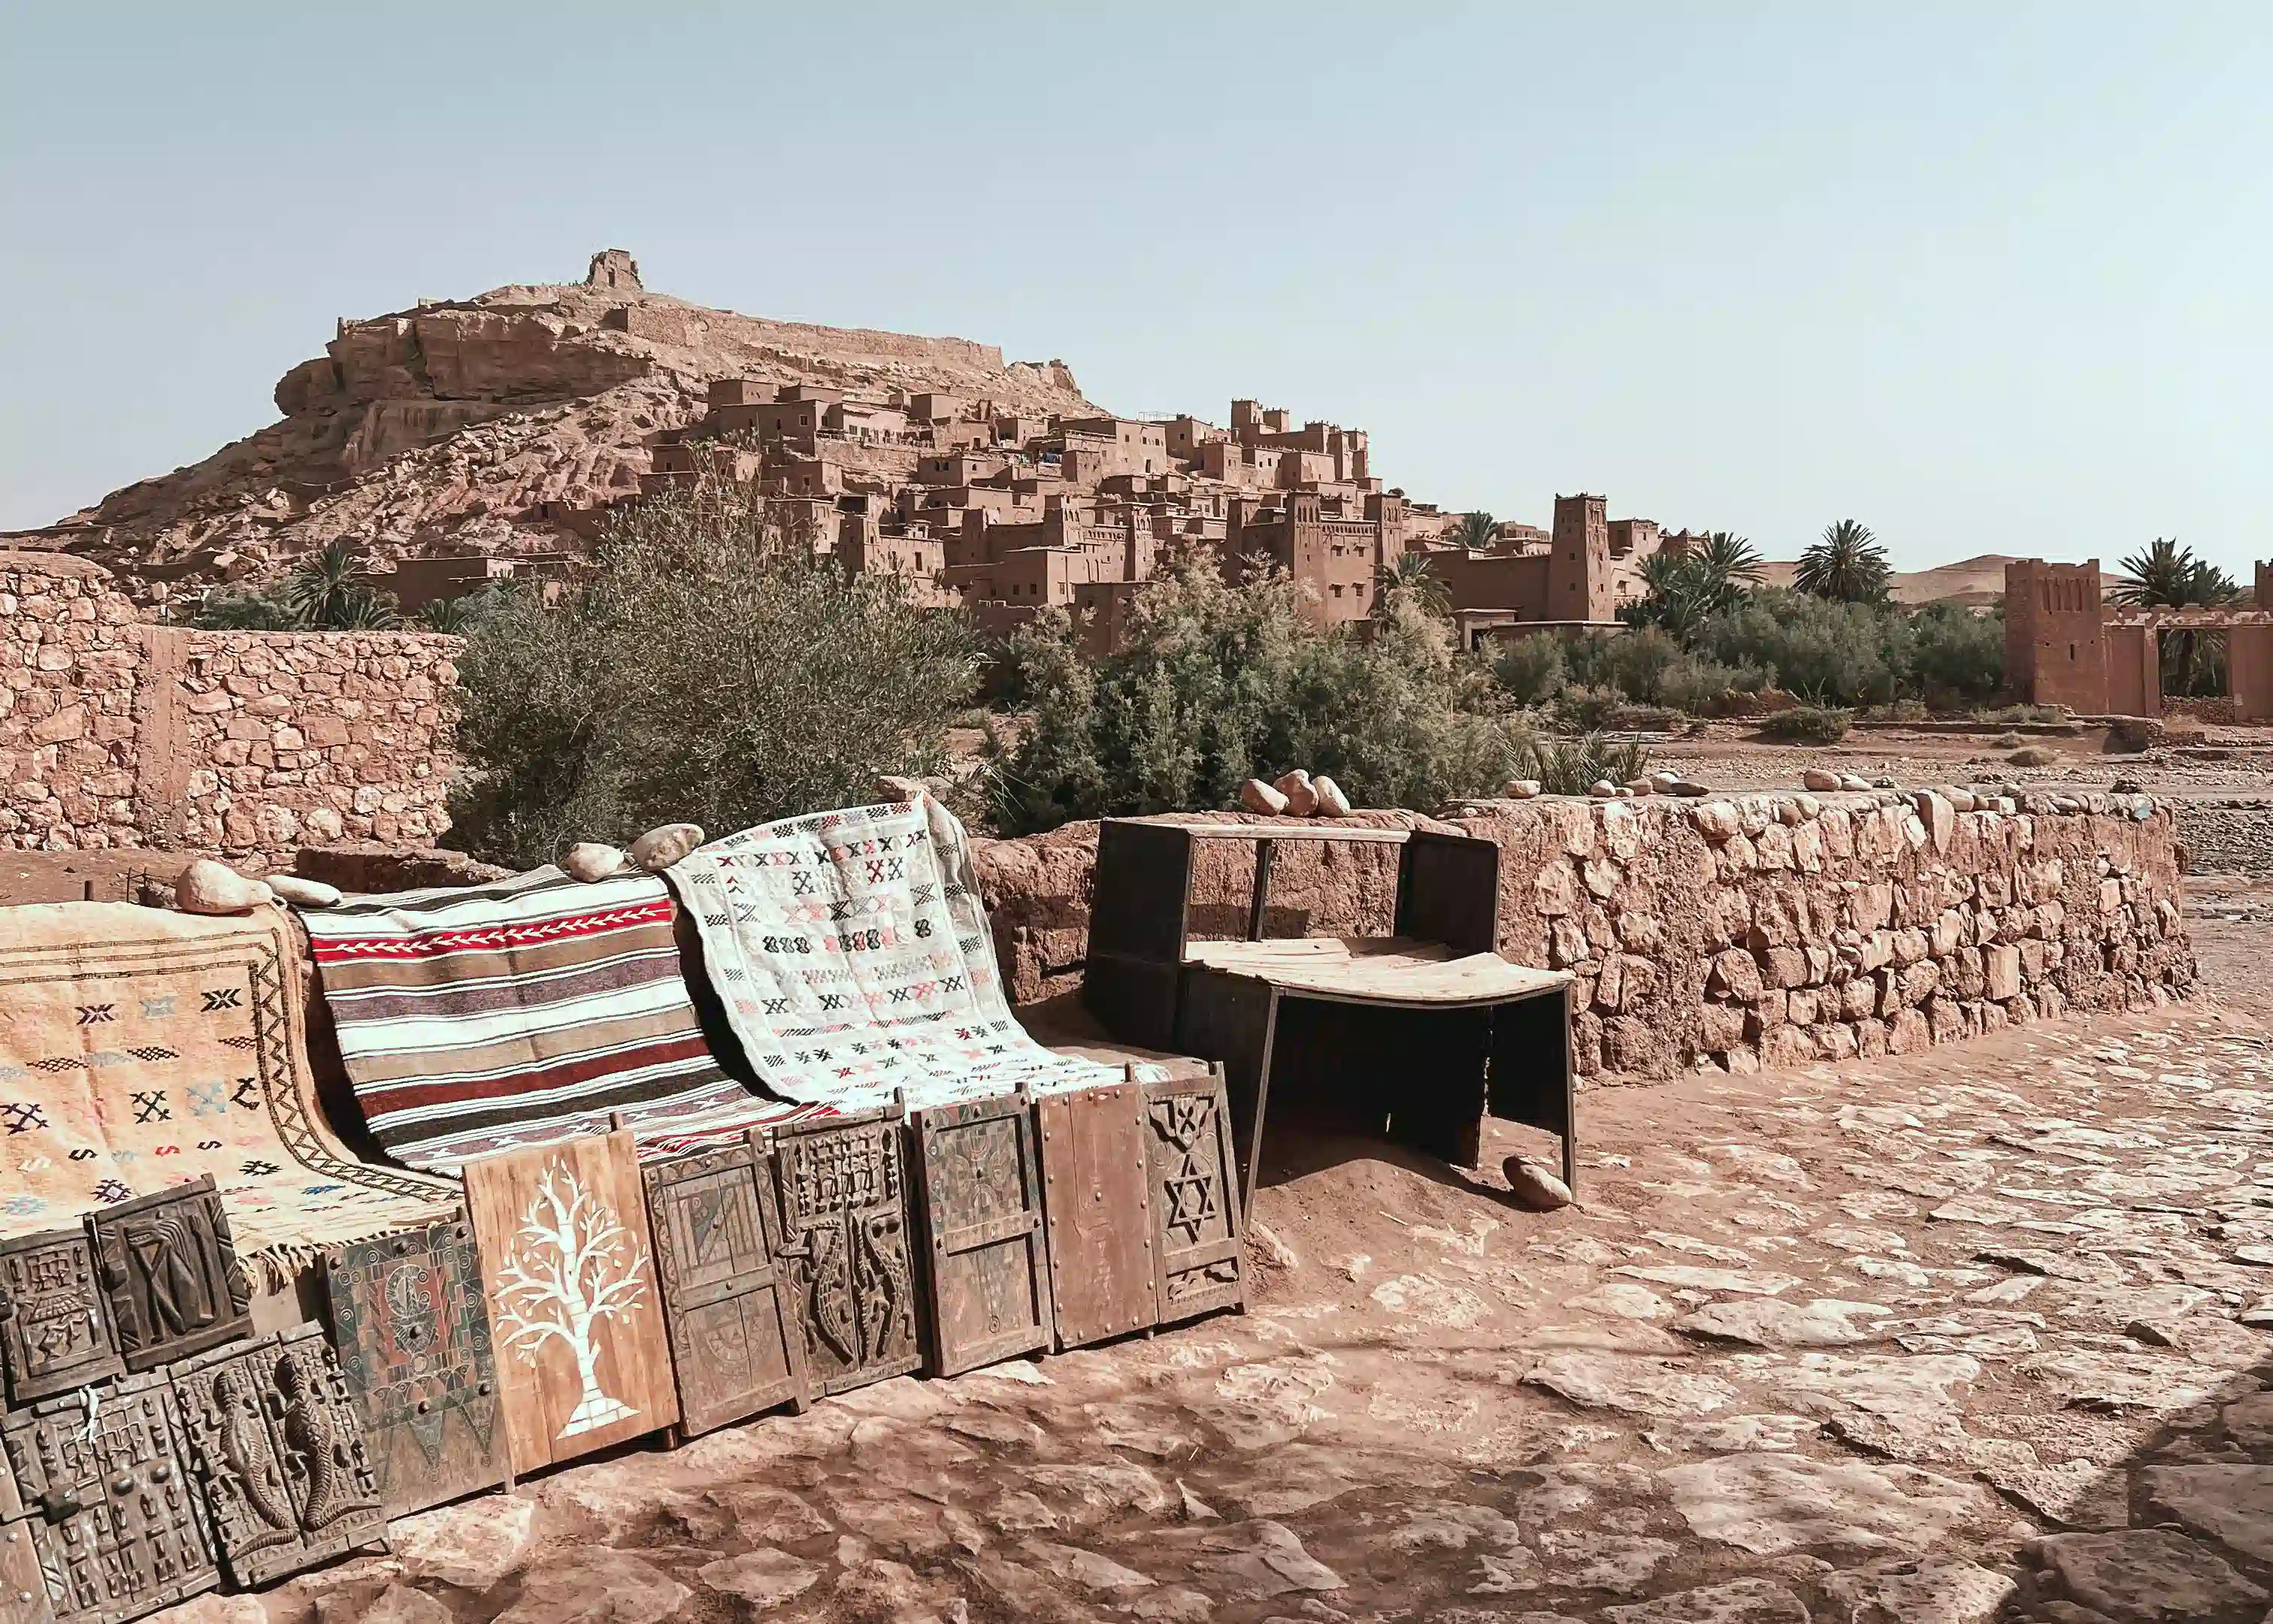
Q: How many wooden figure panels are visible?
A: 11